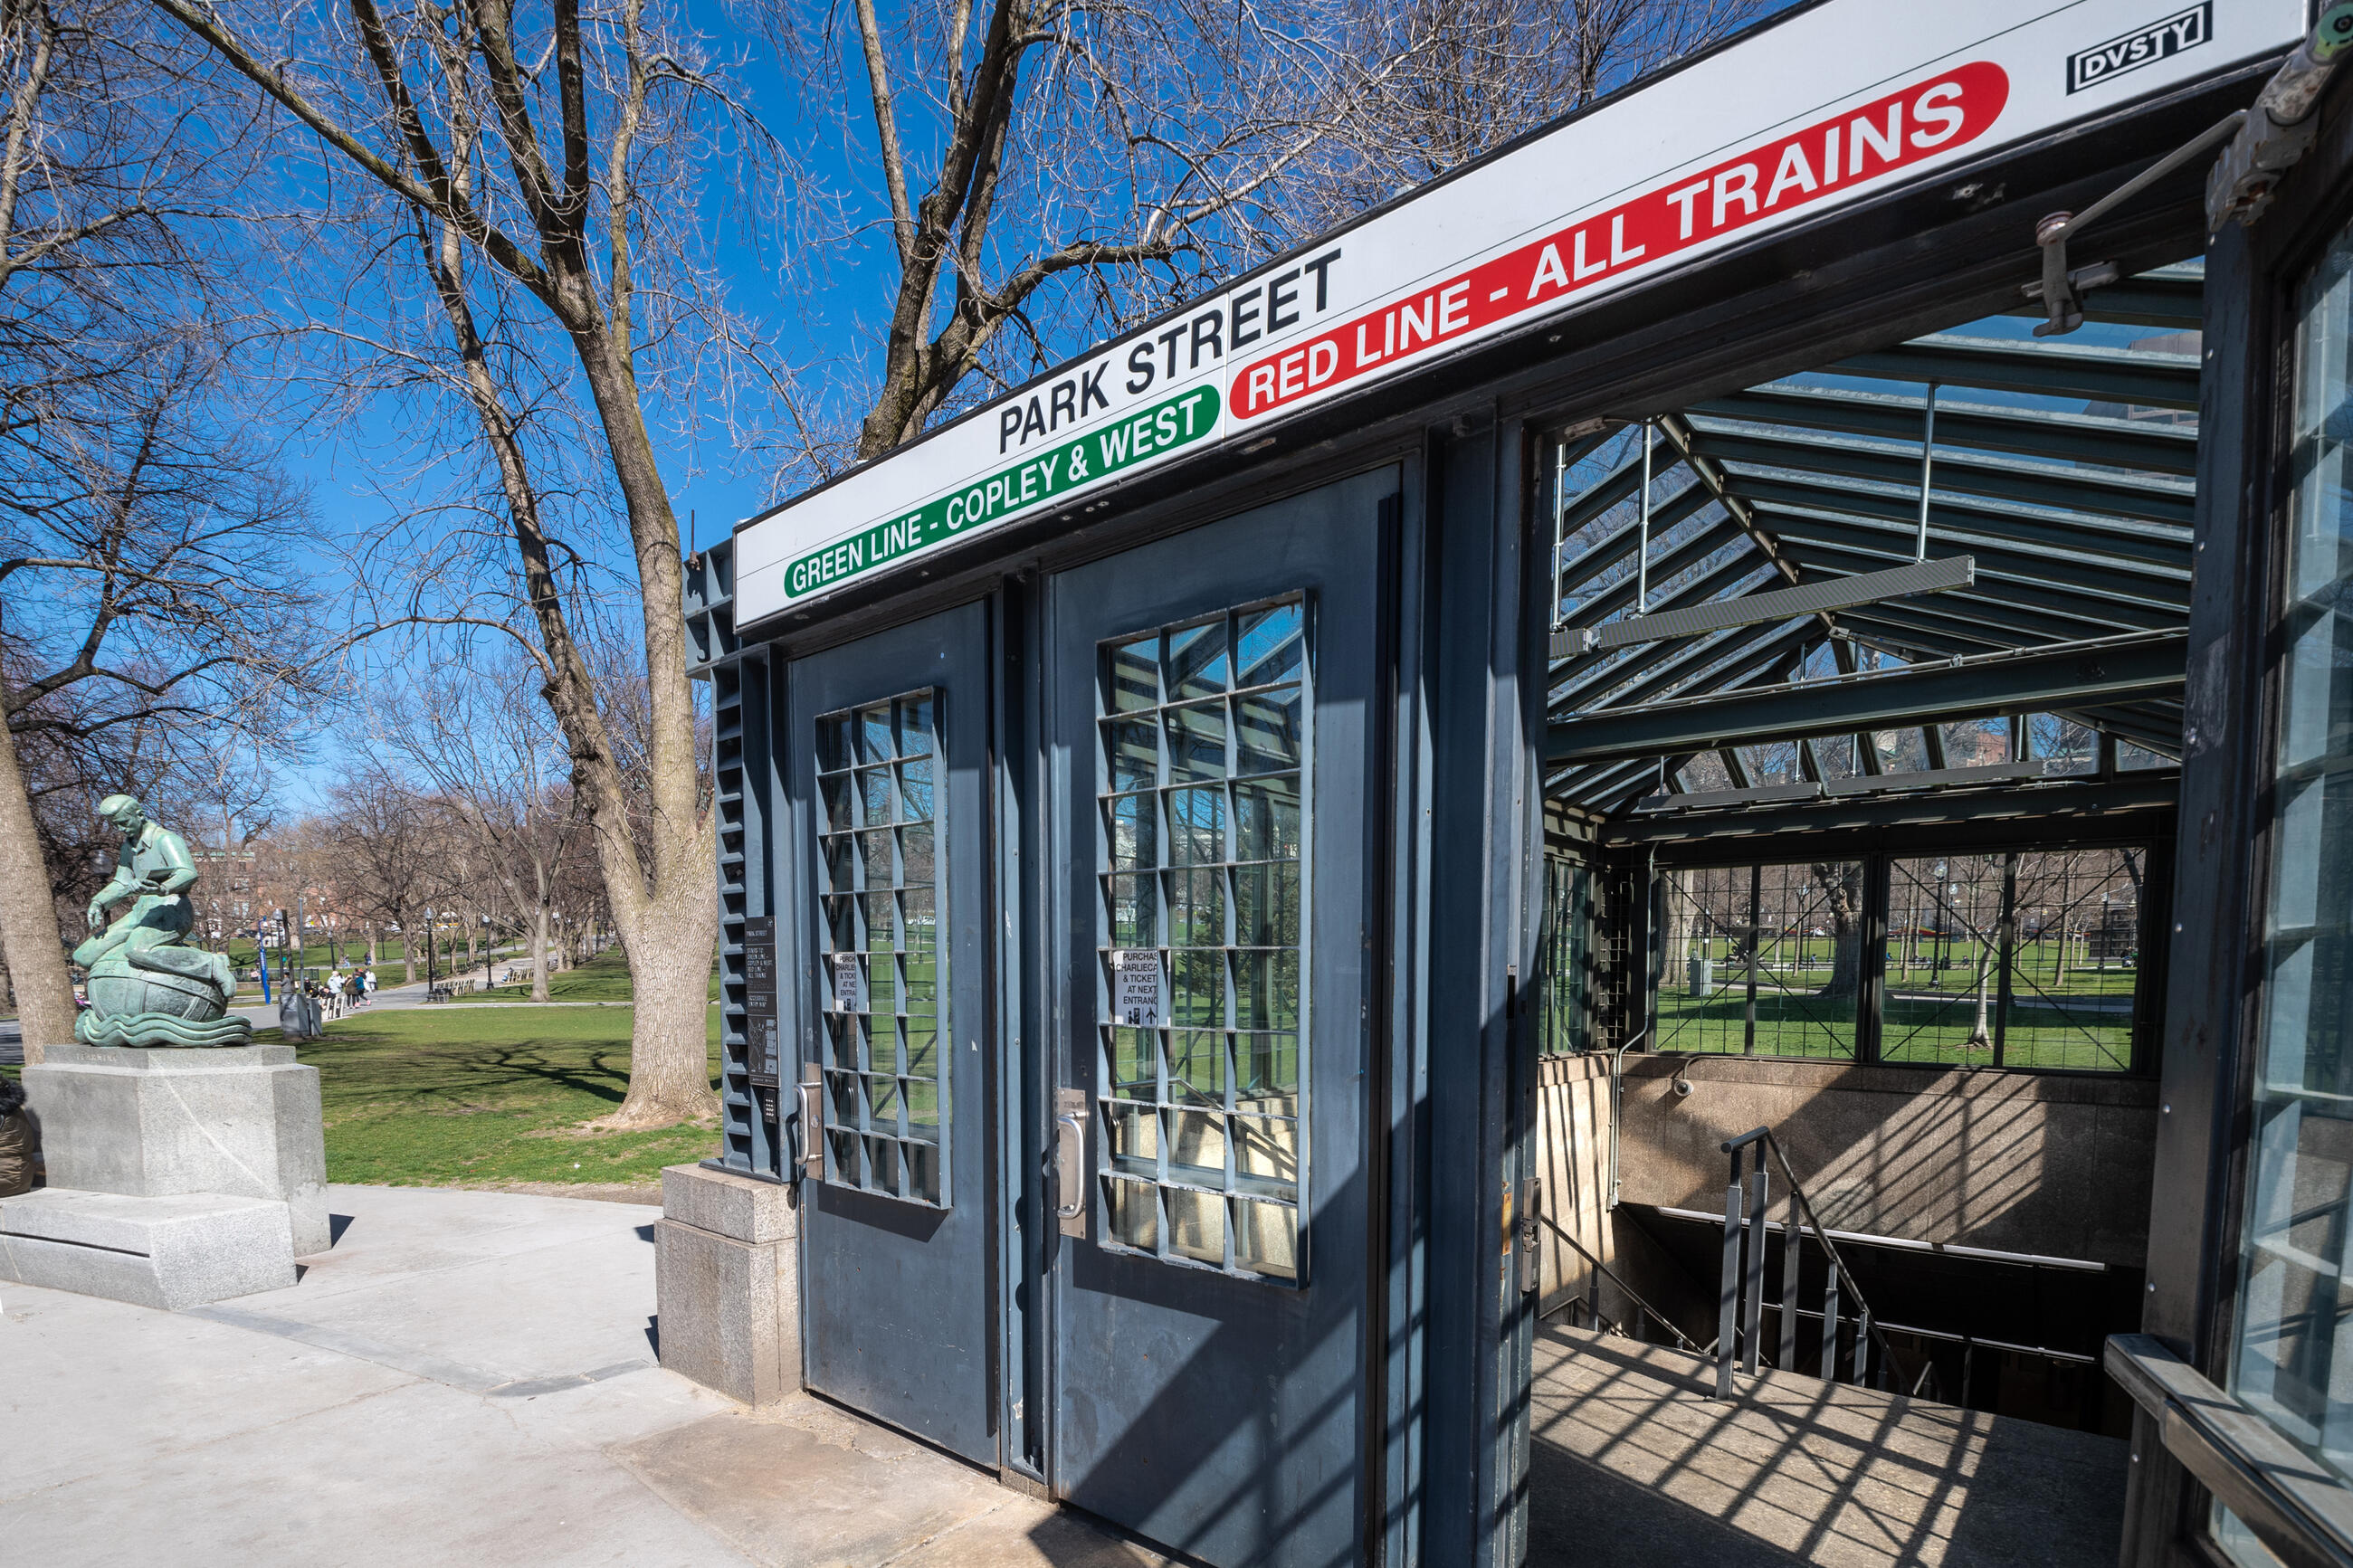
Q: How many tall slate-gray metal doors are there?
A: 2